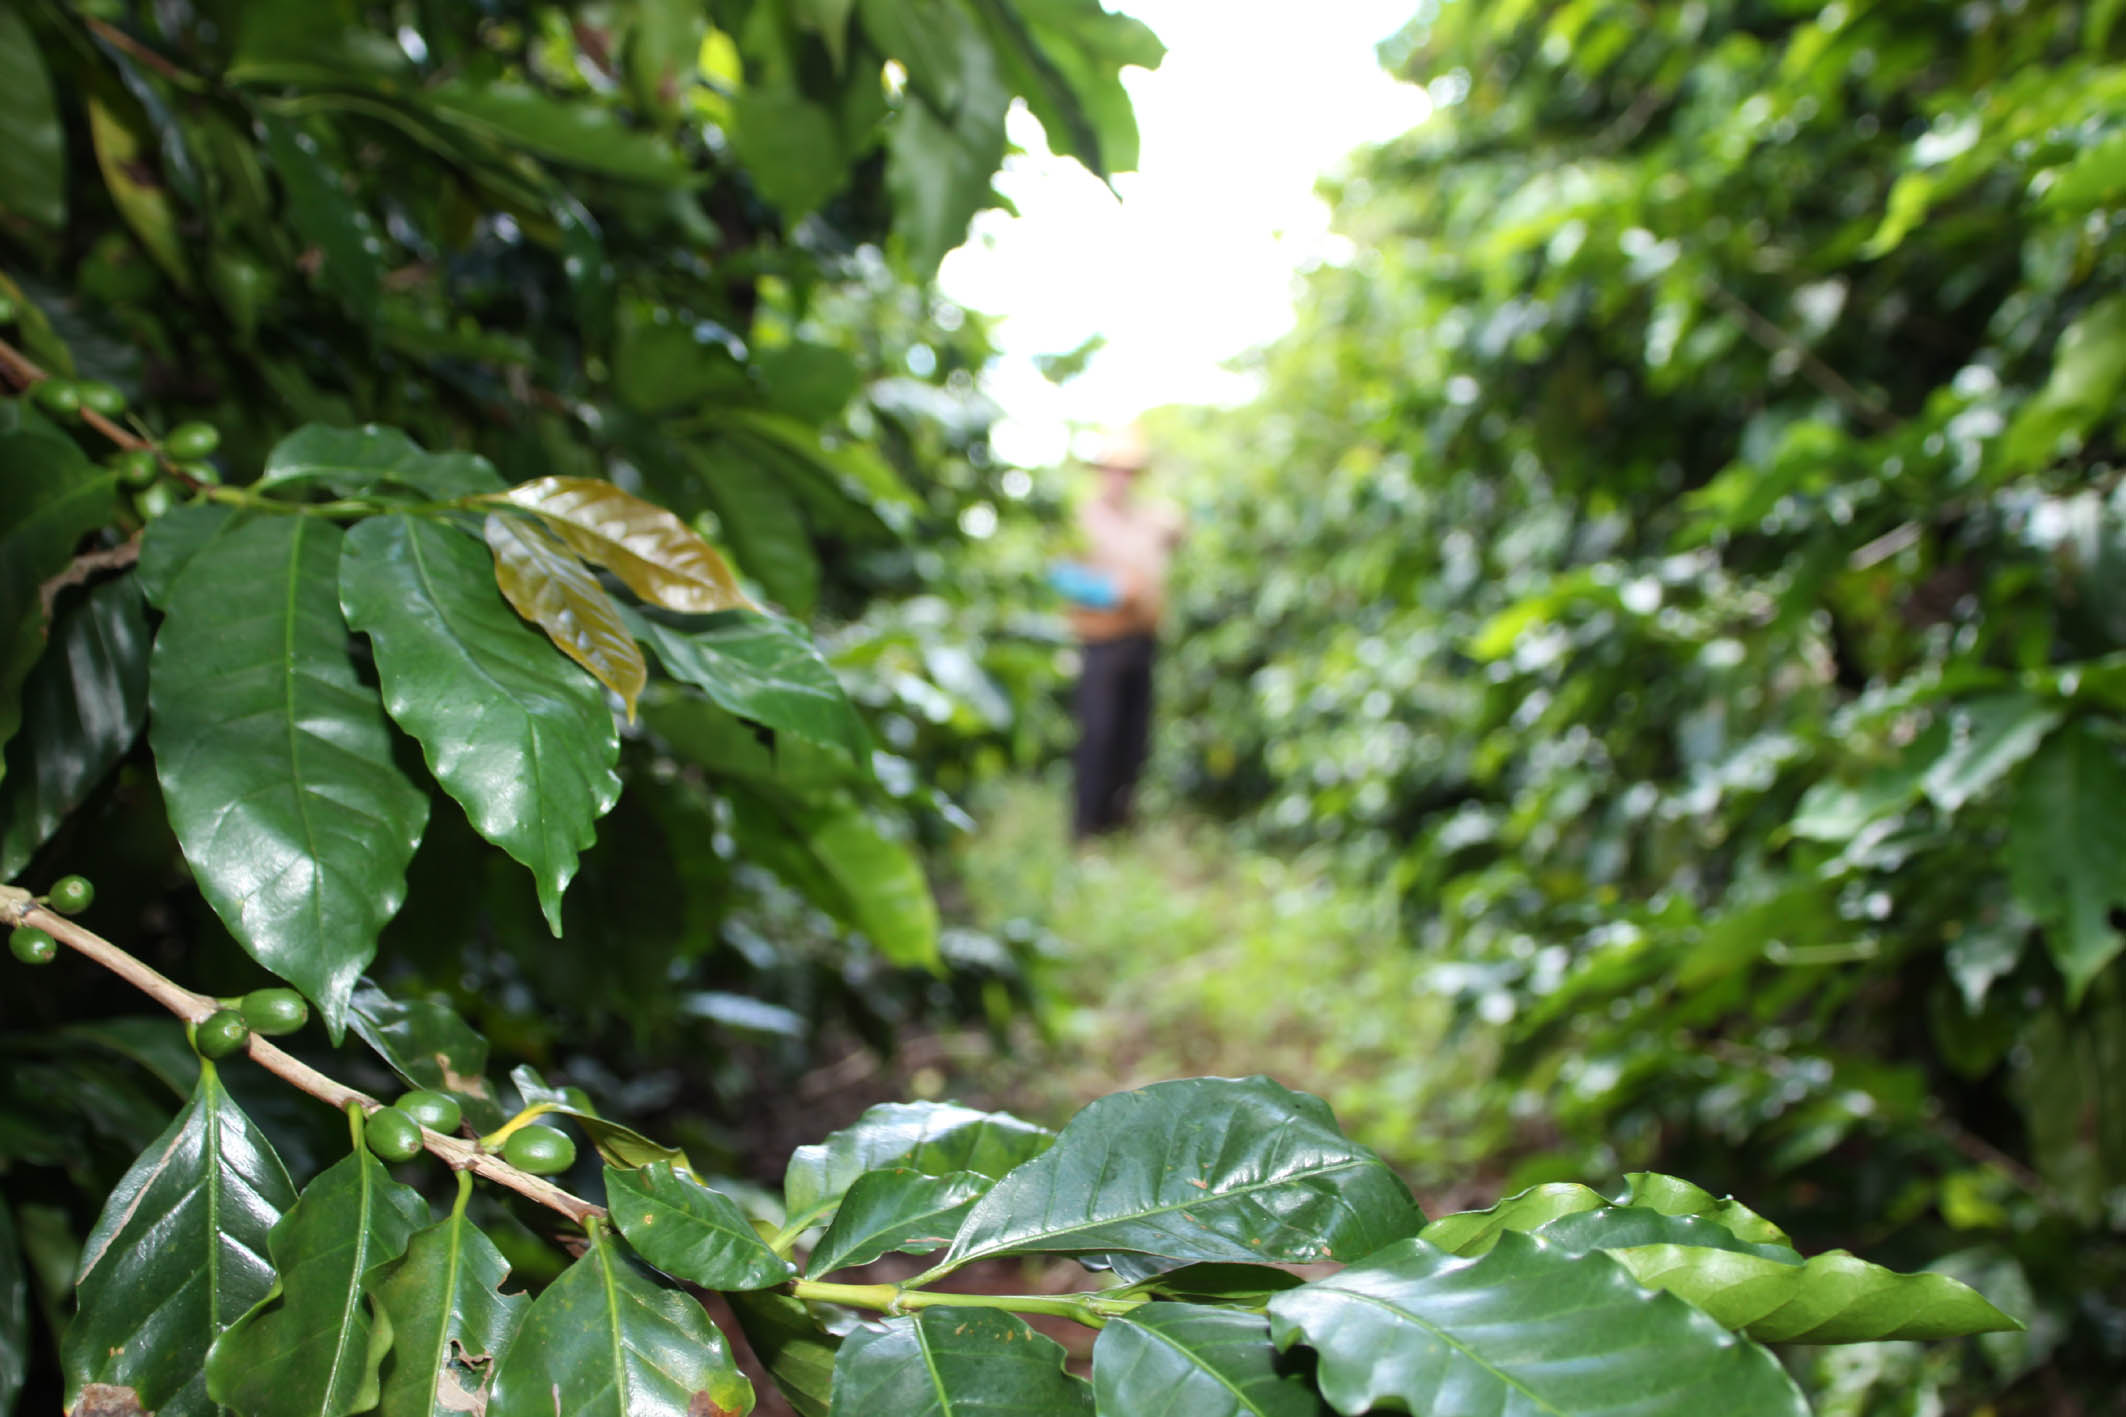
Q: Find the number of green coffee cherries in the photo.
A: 14